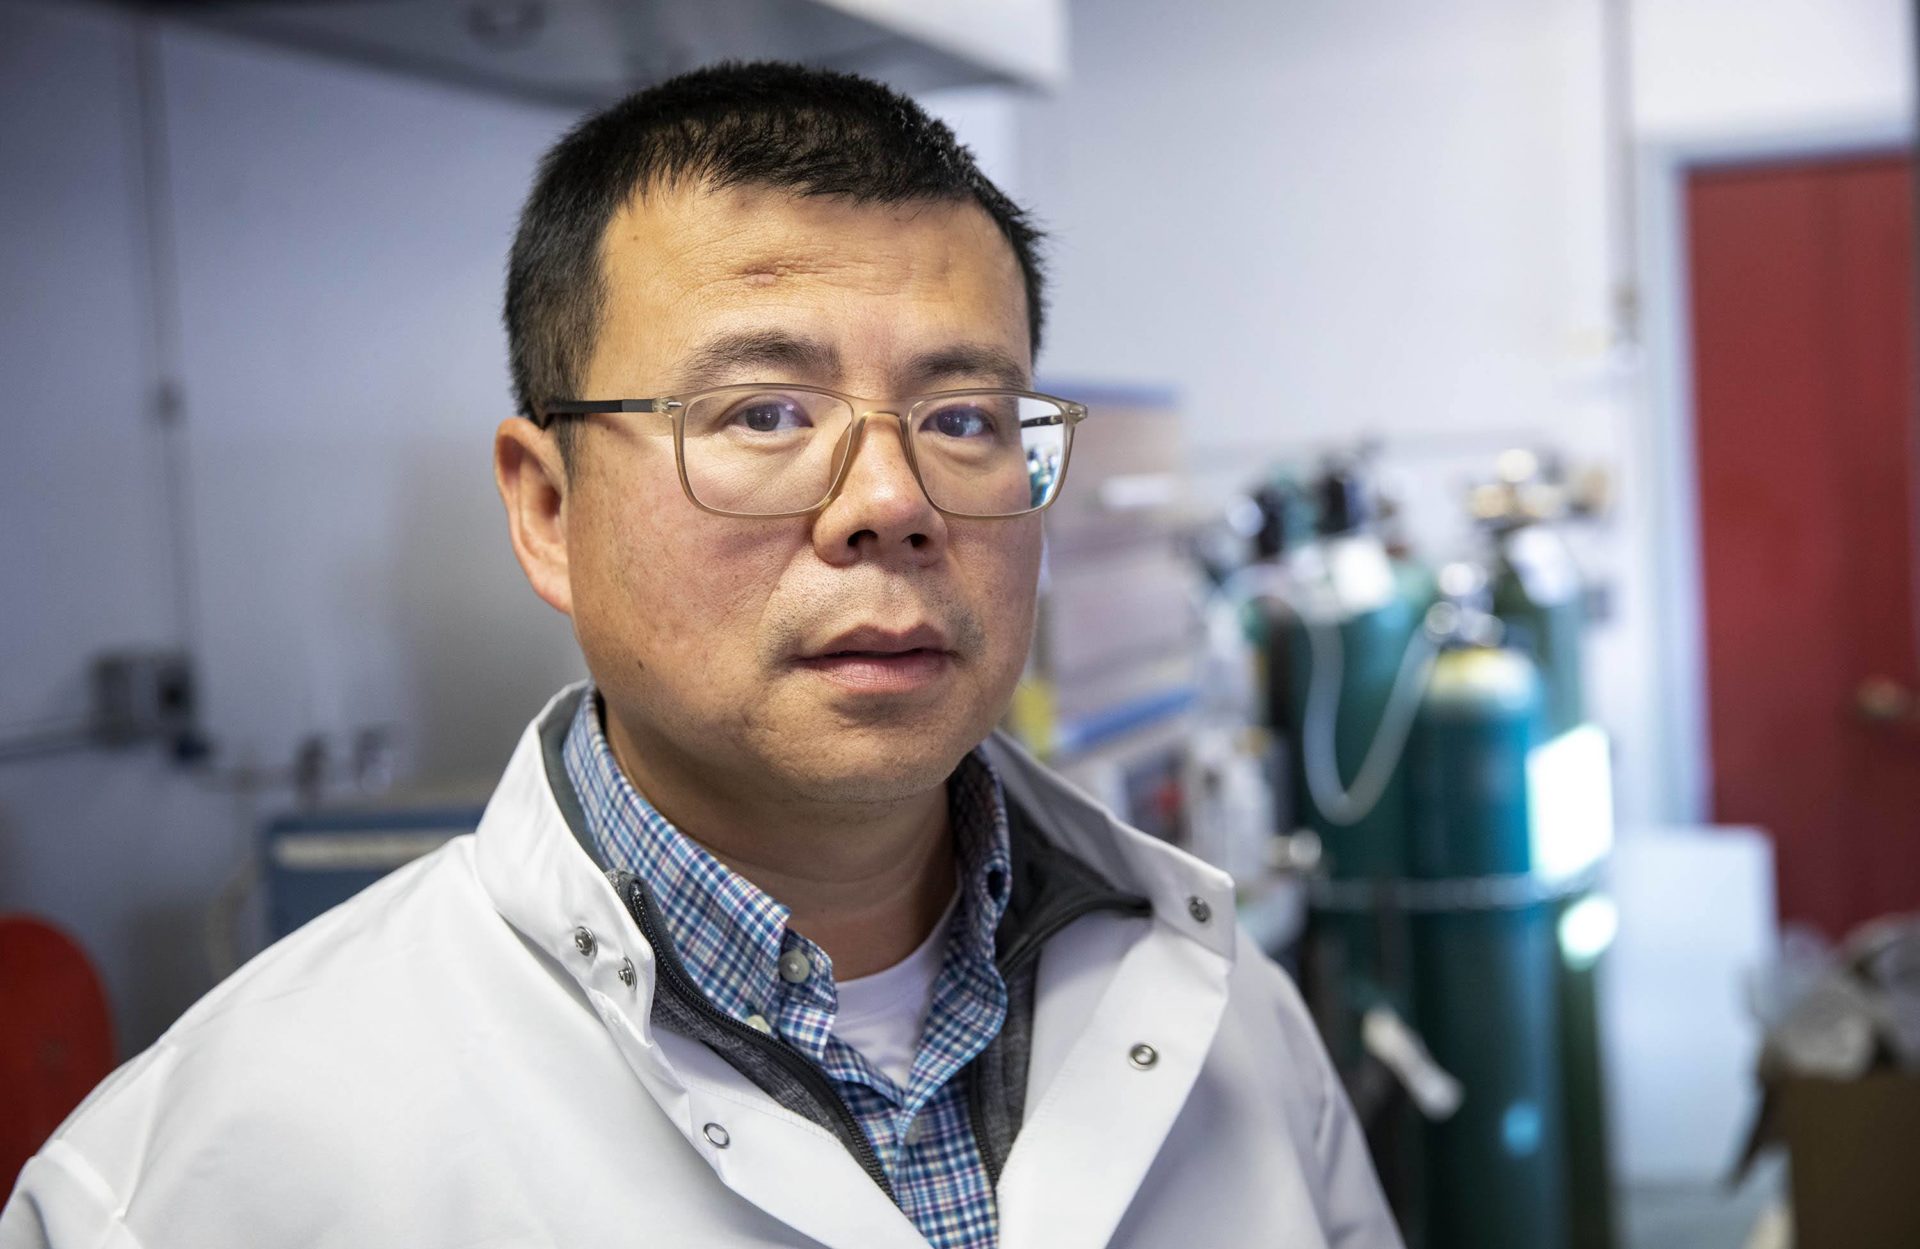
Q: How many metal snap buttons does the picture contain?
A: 5